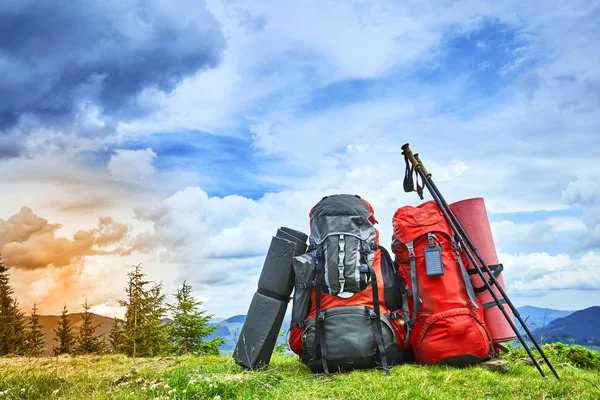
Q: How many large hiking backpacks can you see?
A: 2